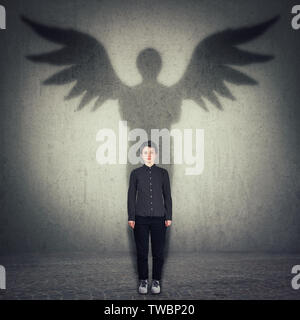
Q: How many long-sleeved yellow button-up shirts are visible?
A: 0